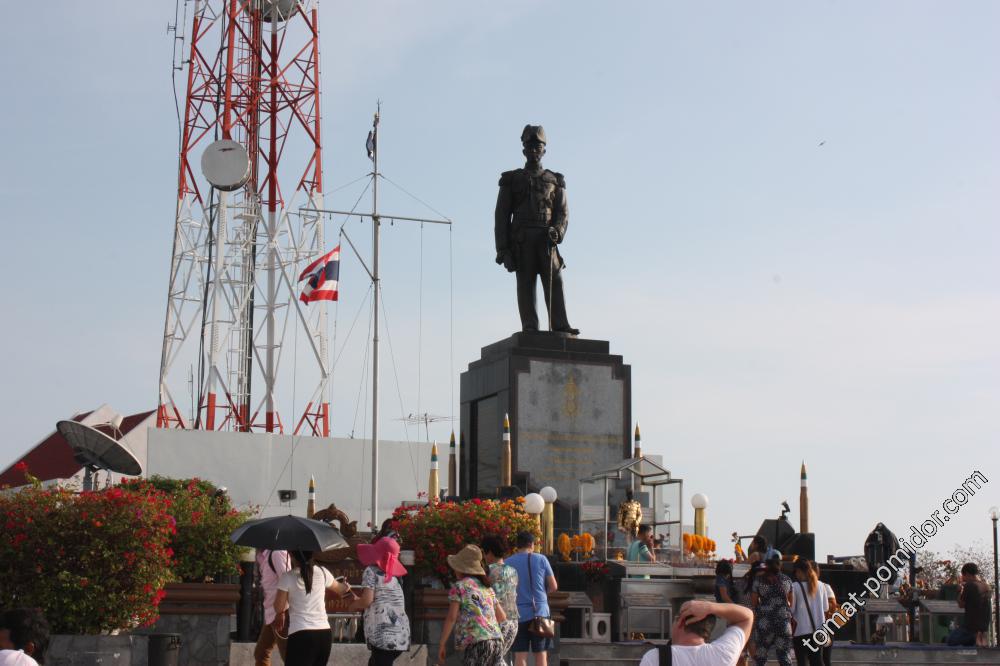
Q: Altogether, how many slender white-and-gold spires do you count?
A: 6